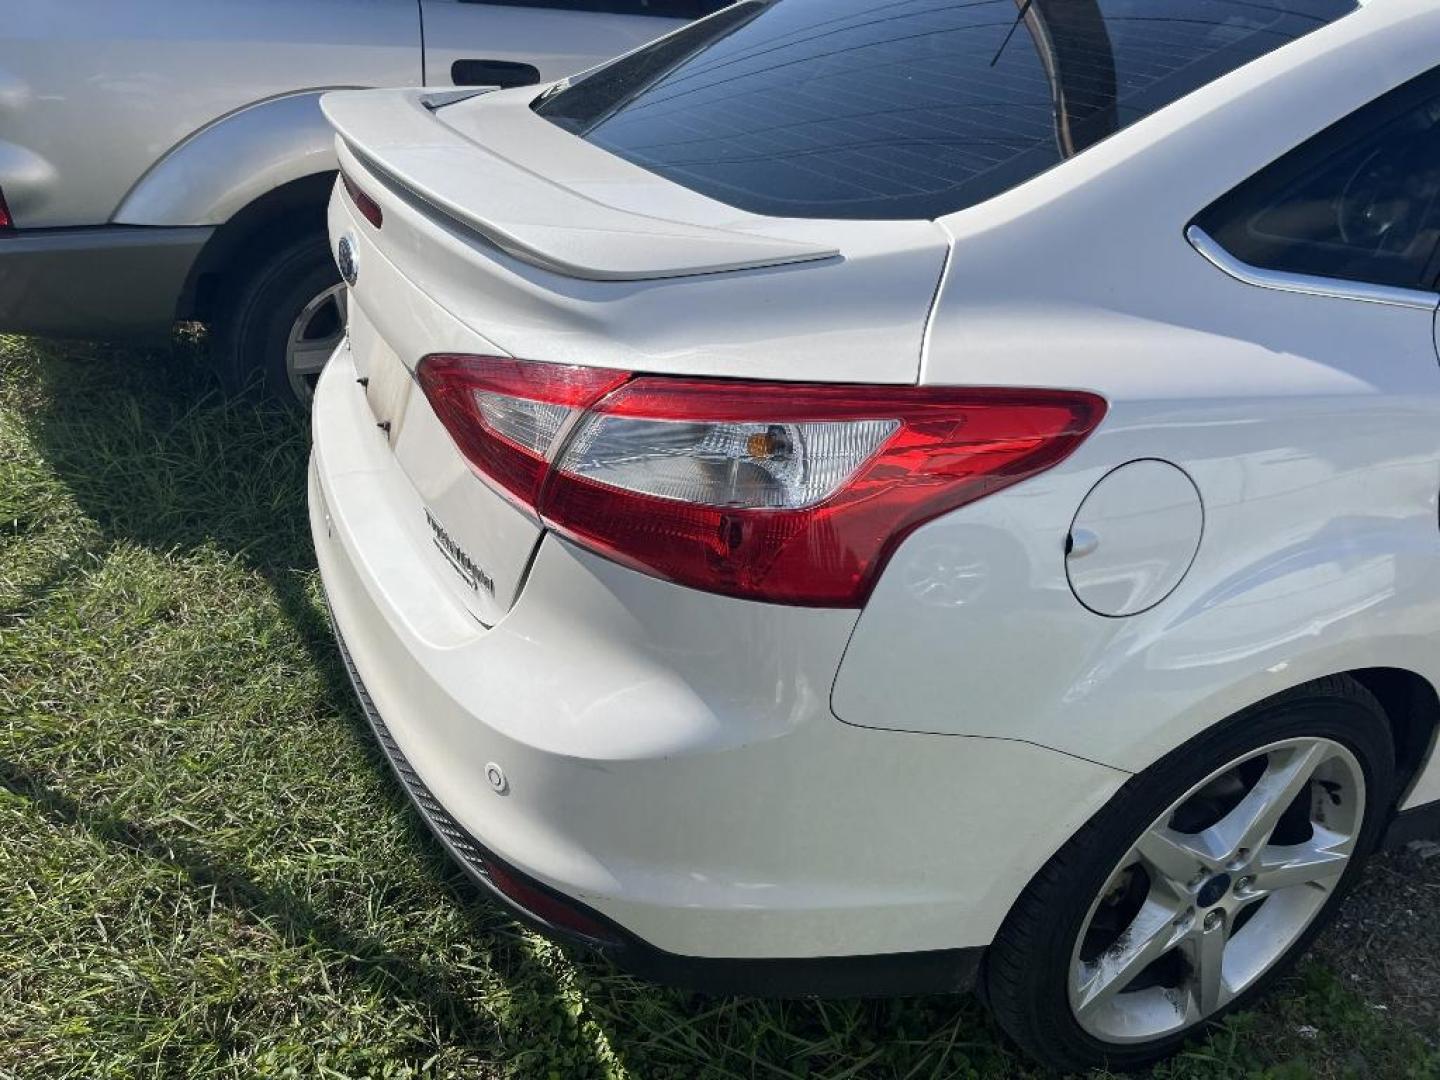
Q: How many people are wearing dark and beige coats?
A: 0